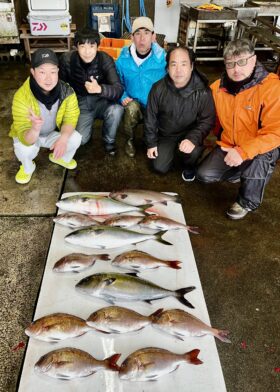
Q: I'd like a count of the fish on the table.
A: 14